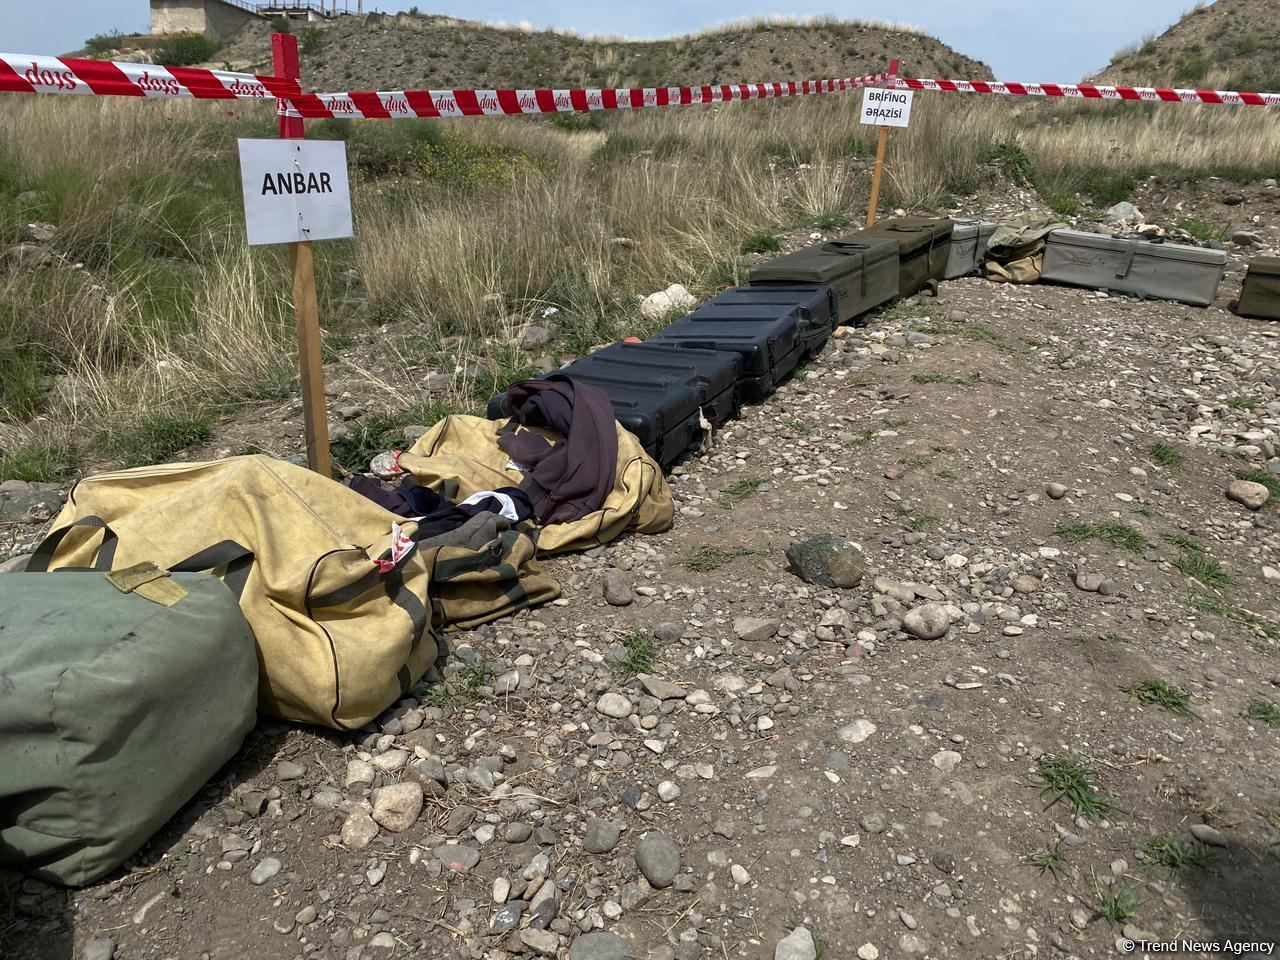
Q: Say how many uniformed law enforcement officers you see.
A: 0